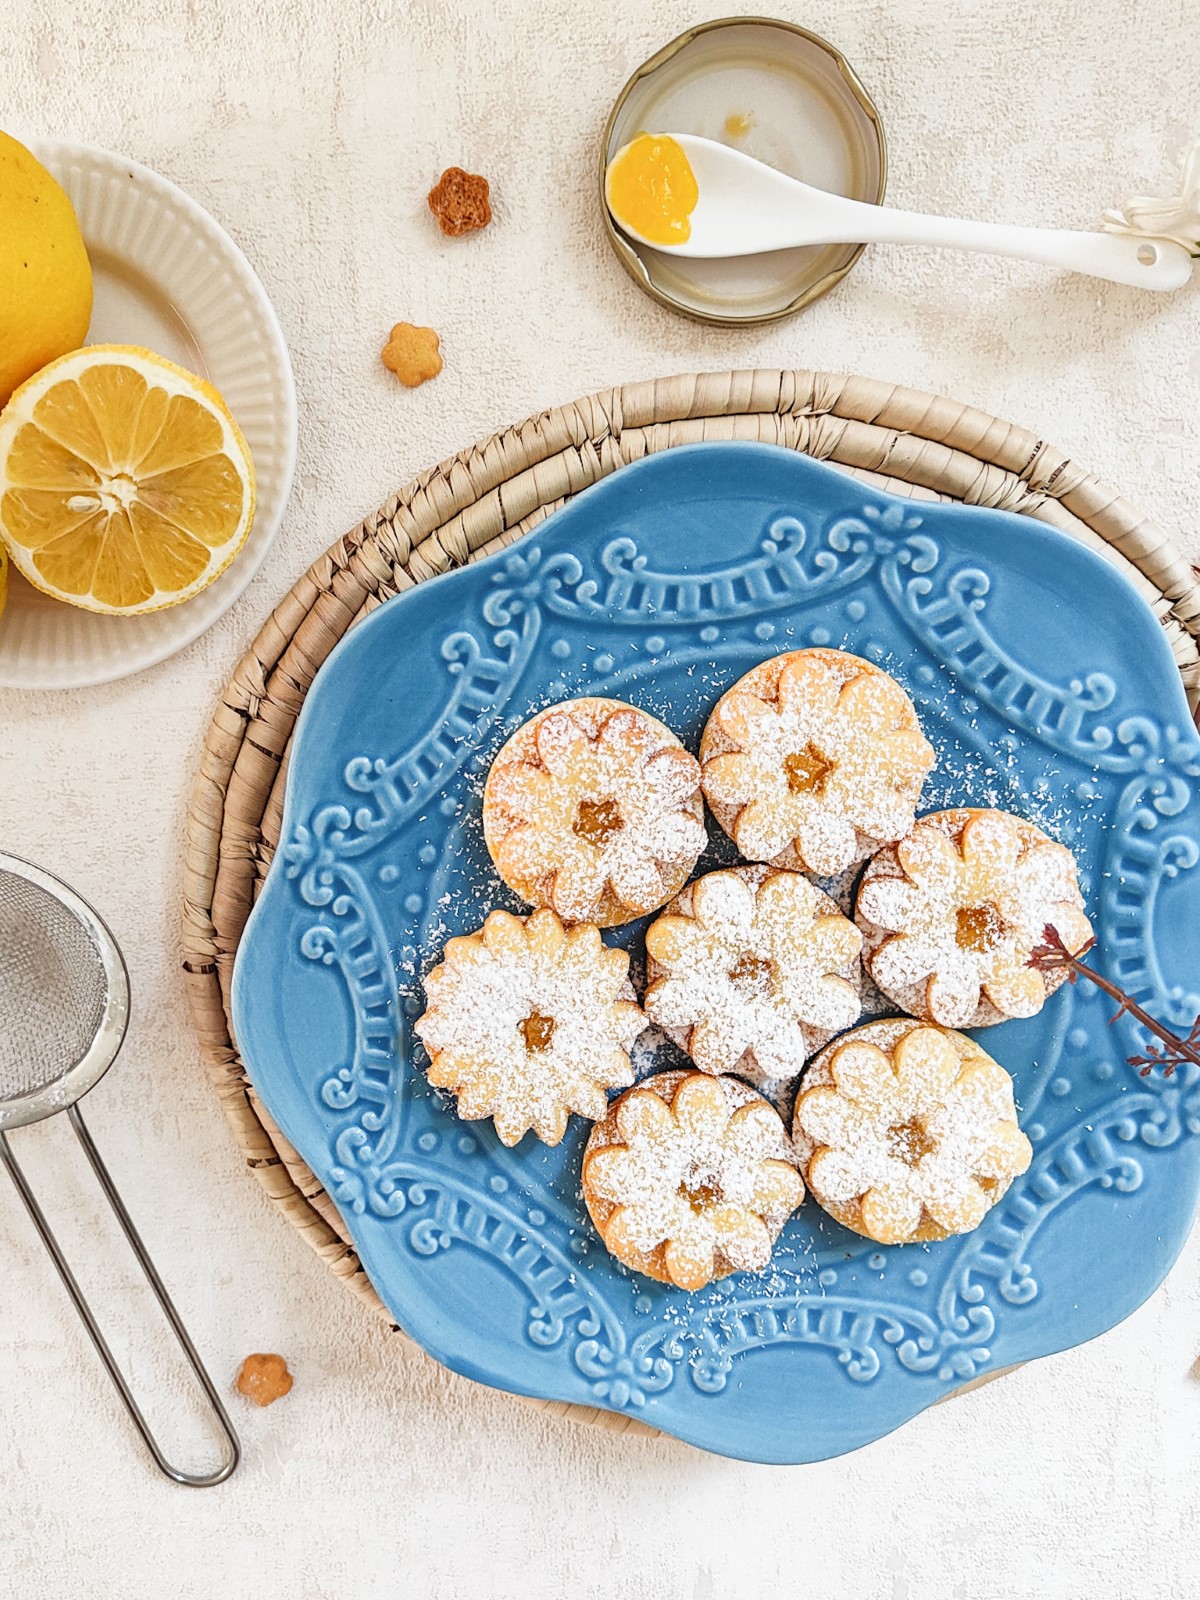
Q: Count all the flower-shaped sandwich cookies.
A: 7